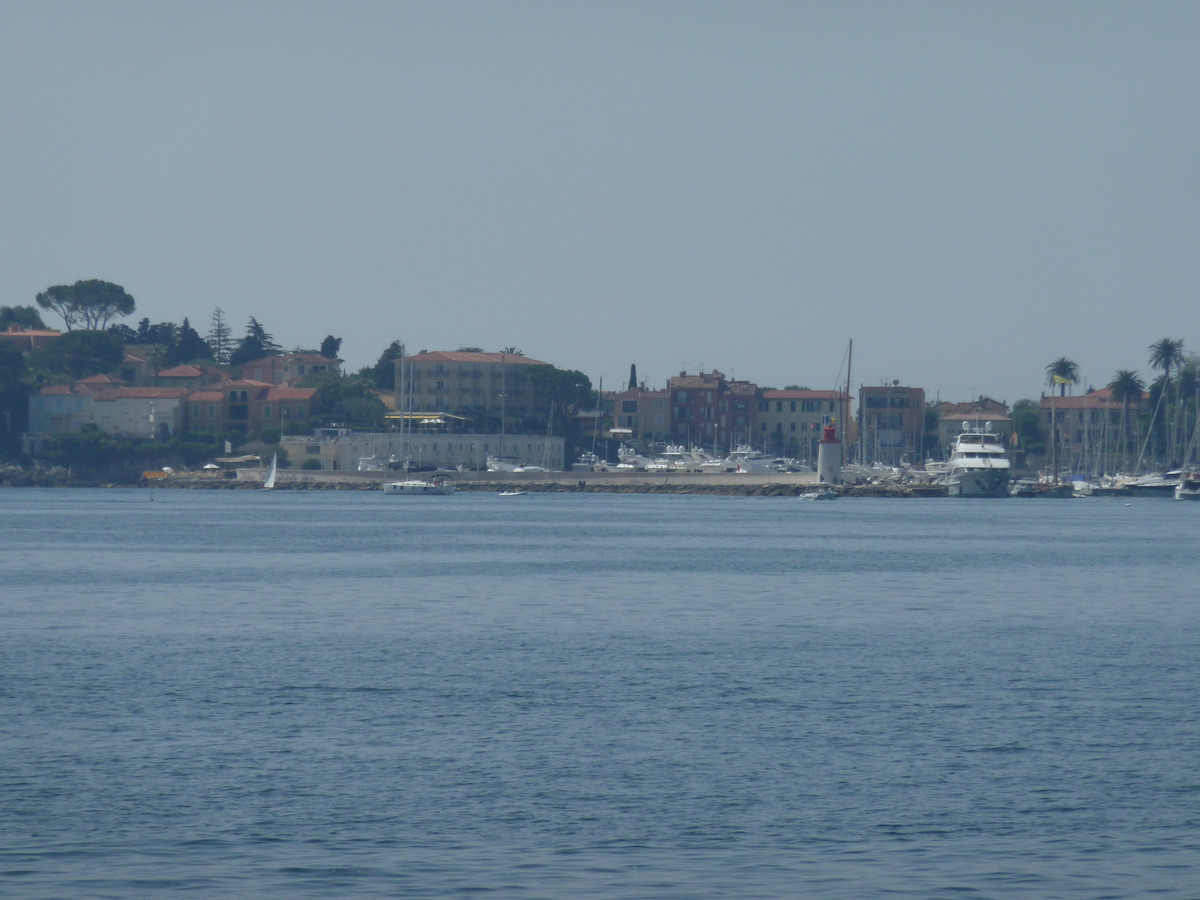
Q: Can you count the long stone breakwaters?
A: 1